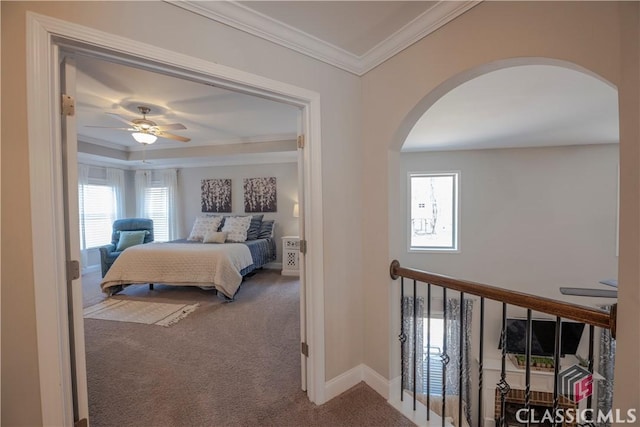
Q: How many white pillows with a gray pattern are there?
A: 2